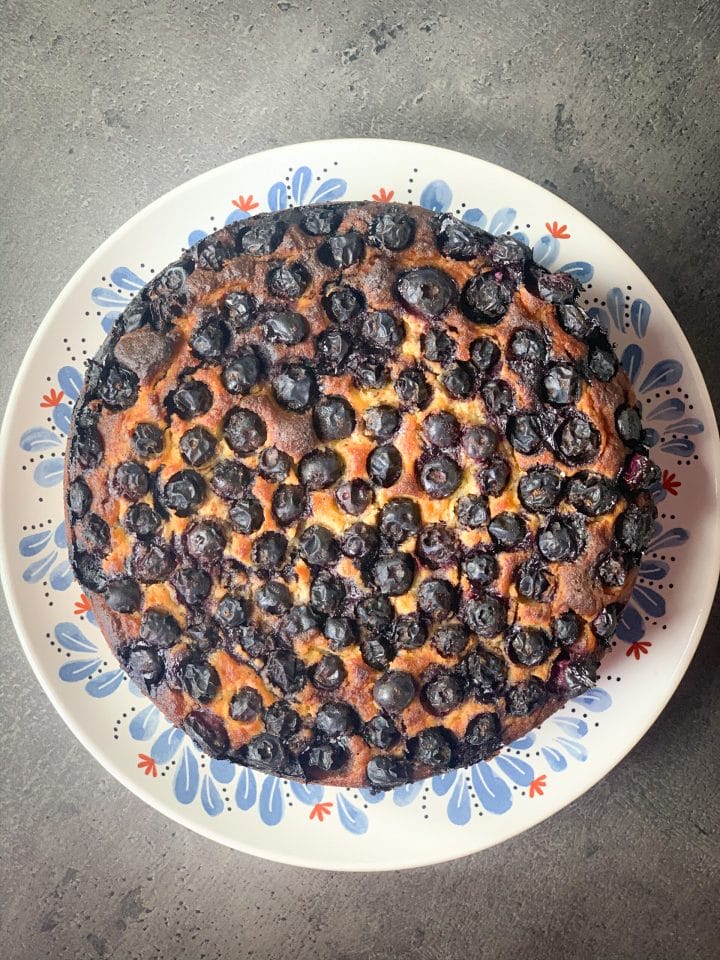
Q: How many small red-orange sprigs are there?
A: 10